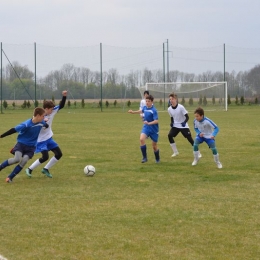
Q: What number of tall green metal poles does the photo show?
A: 5